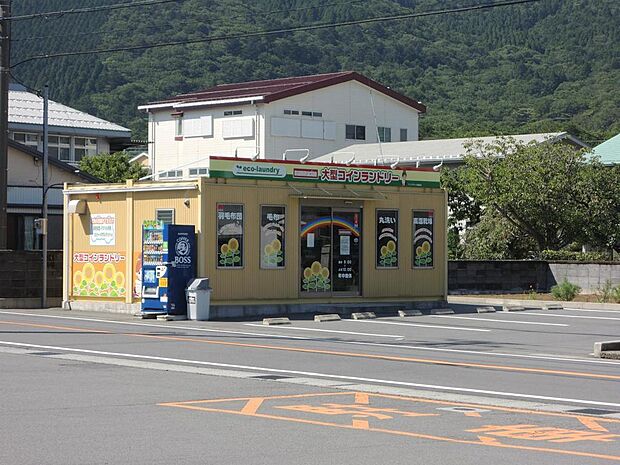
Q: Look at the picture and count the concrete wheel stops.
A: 8